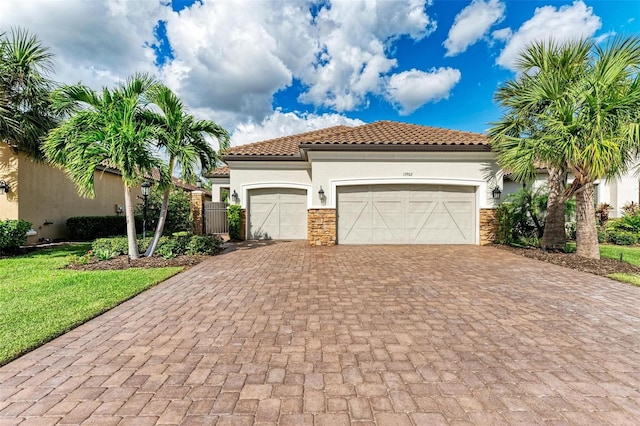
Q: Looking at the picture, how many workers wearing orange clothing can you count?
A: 0